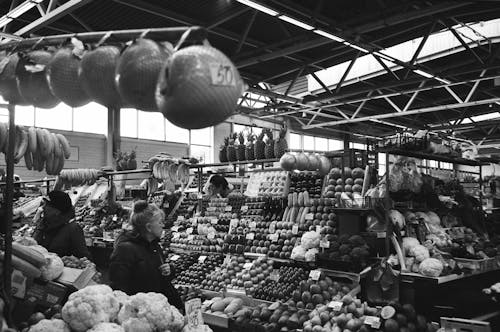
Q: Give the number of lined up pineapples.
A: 7